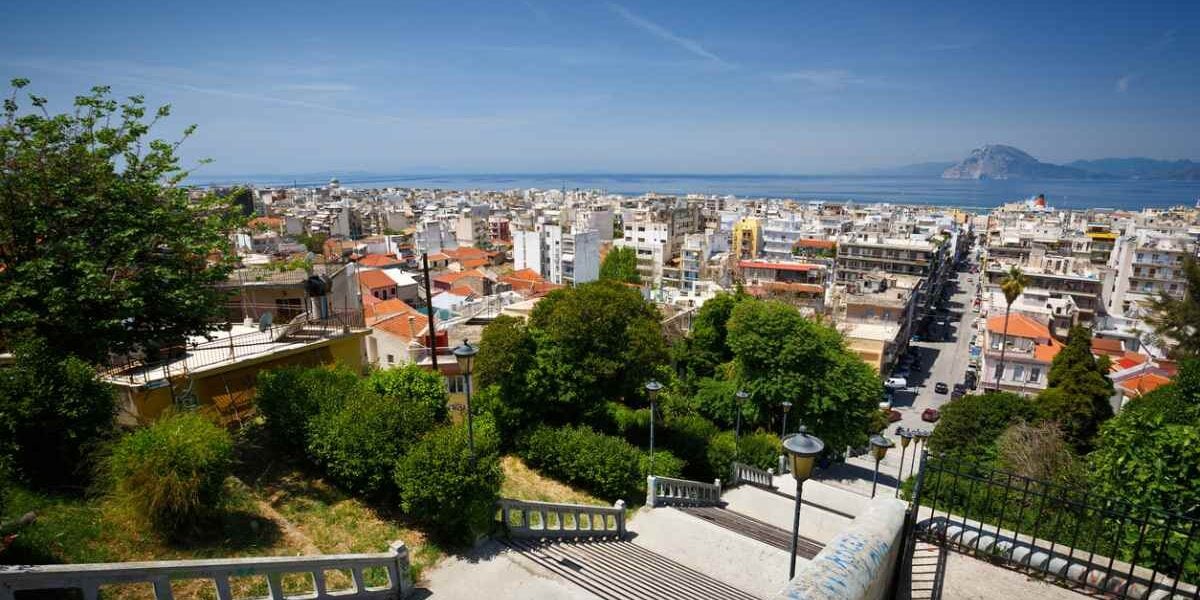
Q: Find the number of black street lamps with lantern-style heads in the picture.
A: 9